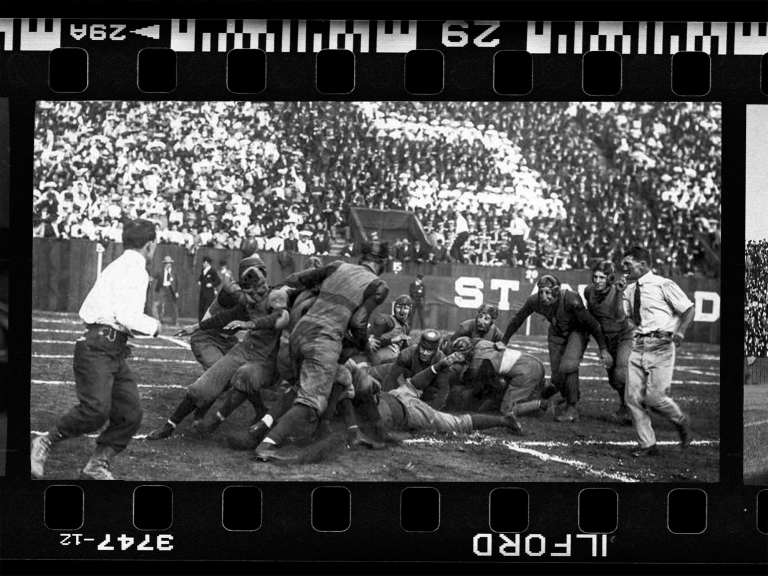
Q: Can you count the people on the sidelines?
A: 4